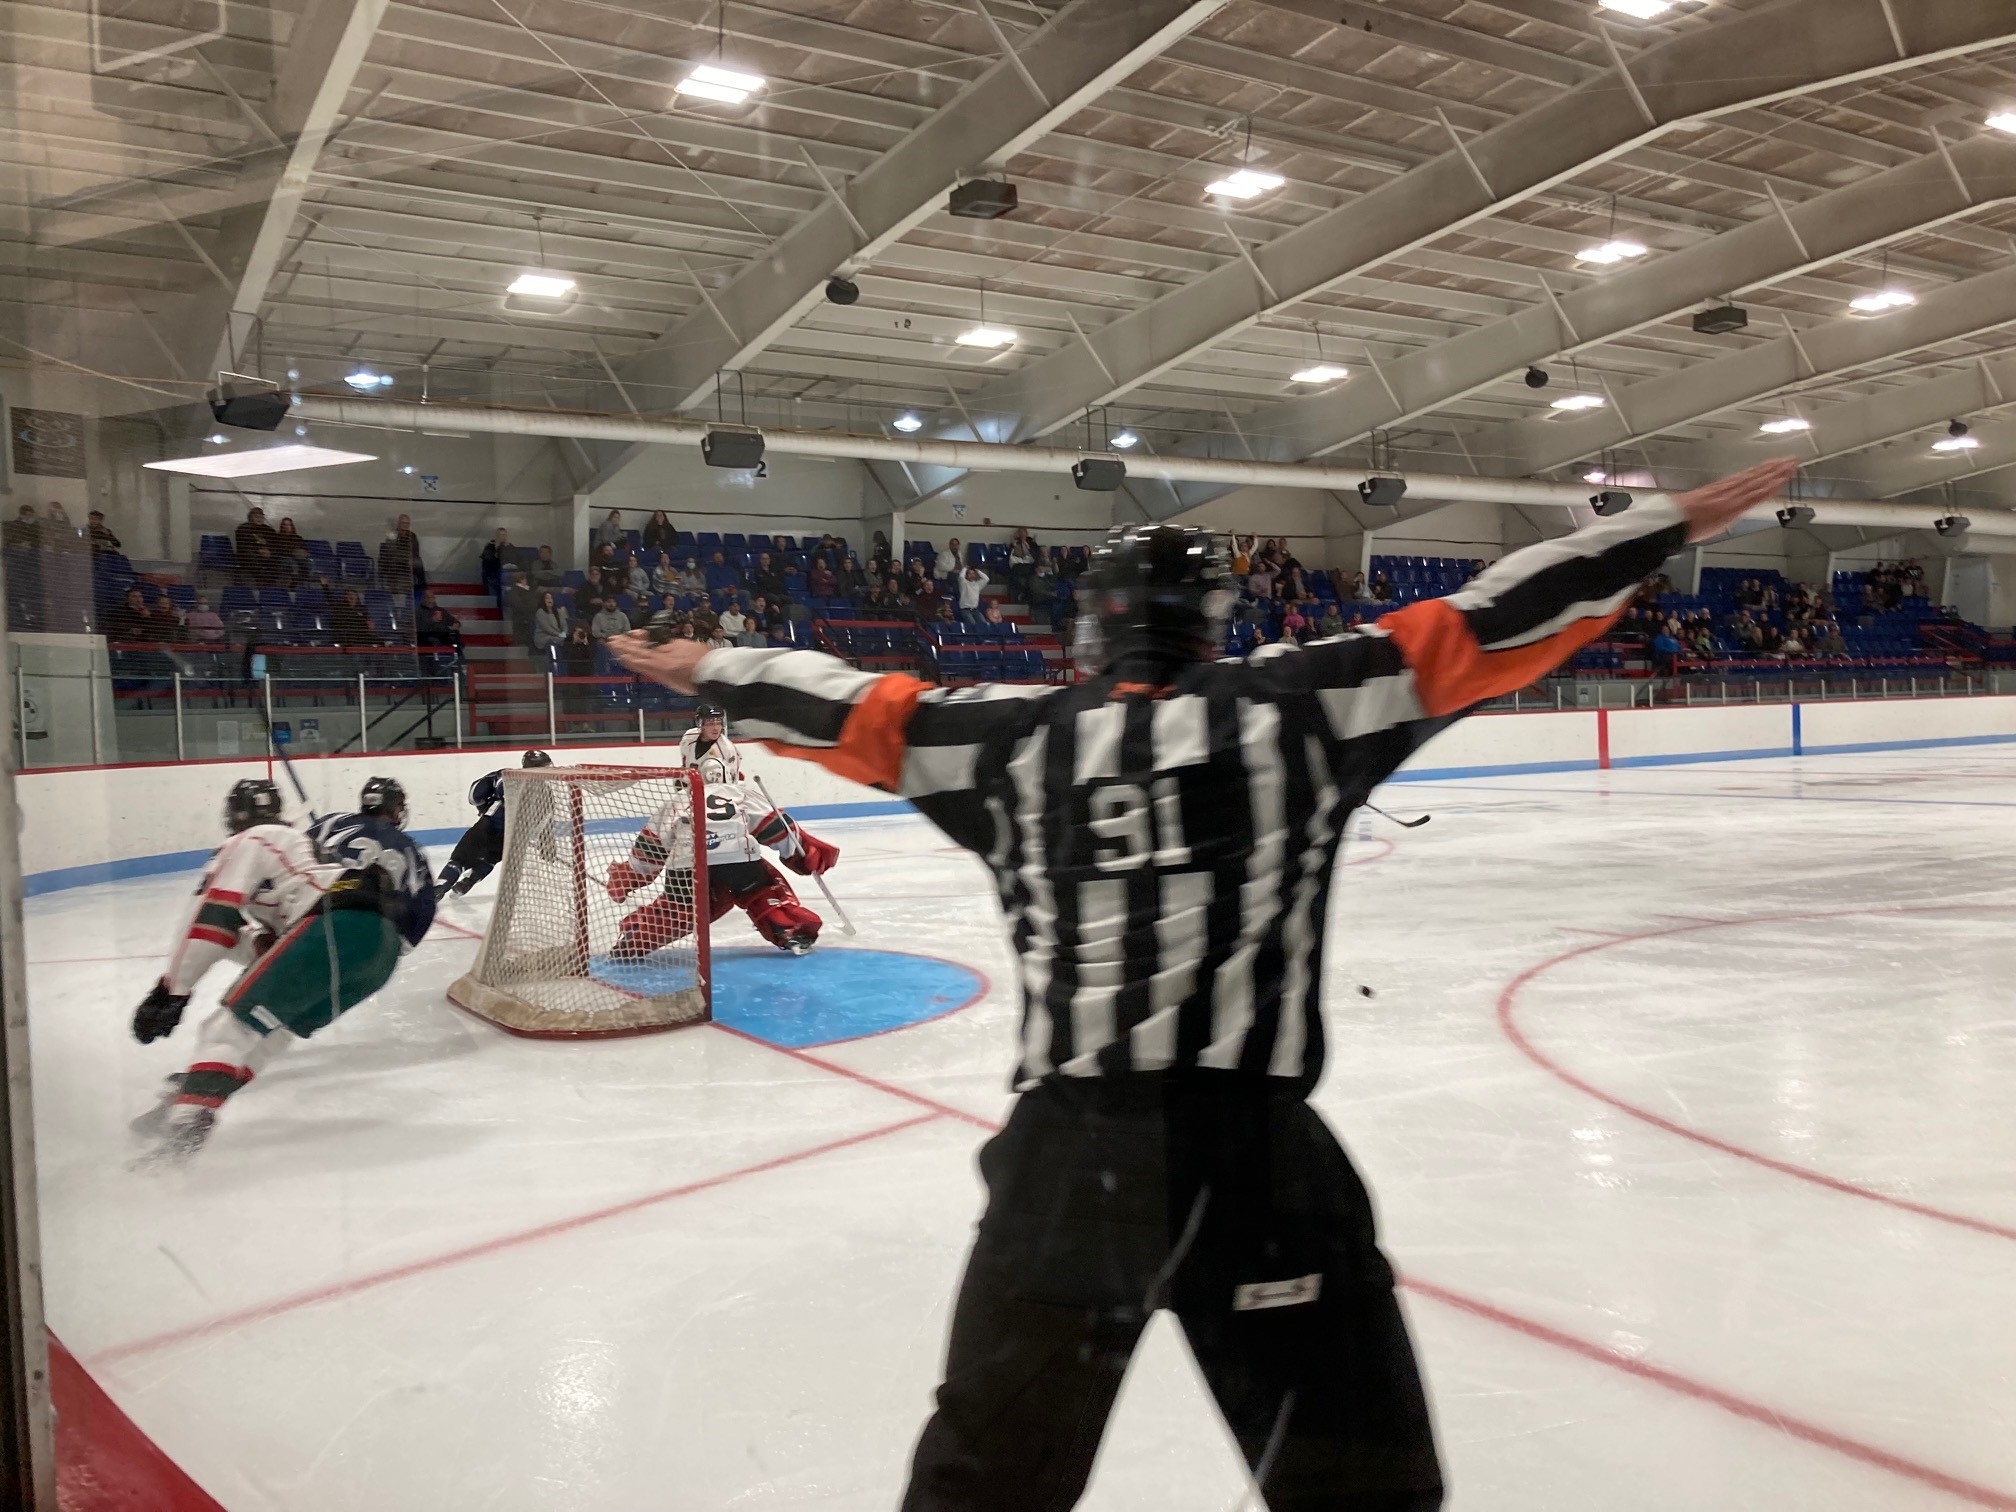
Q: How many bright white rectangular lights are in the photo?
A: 13